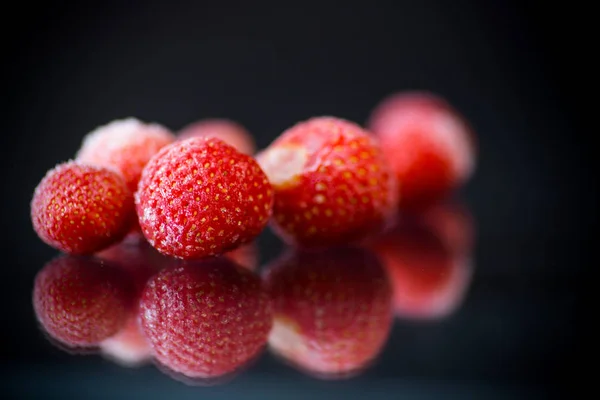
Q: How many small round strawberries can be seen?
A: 6